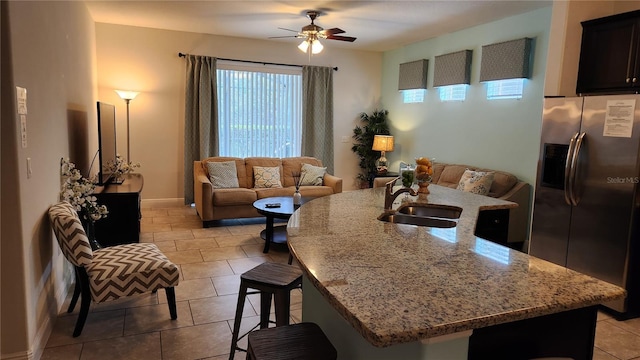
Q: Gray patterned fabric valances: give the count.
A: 3